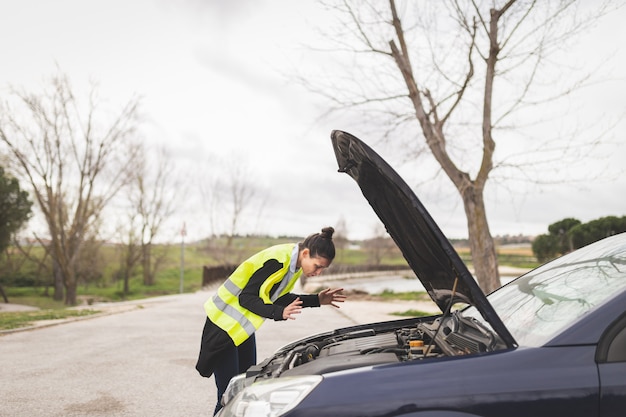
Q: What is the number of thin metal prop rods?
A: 1